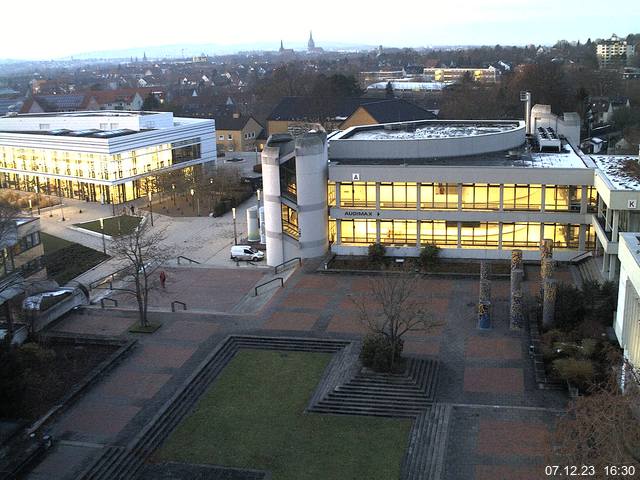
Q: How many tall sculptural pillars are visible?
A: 3